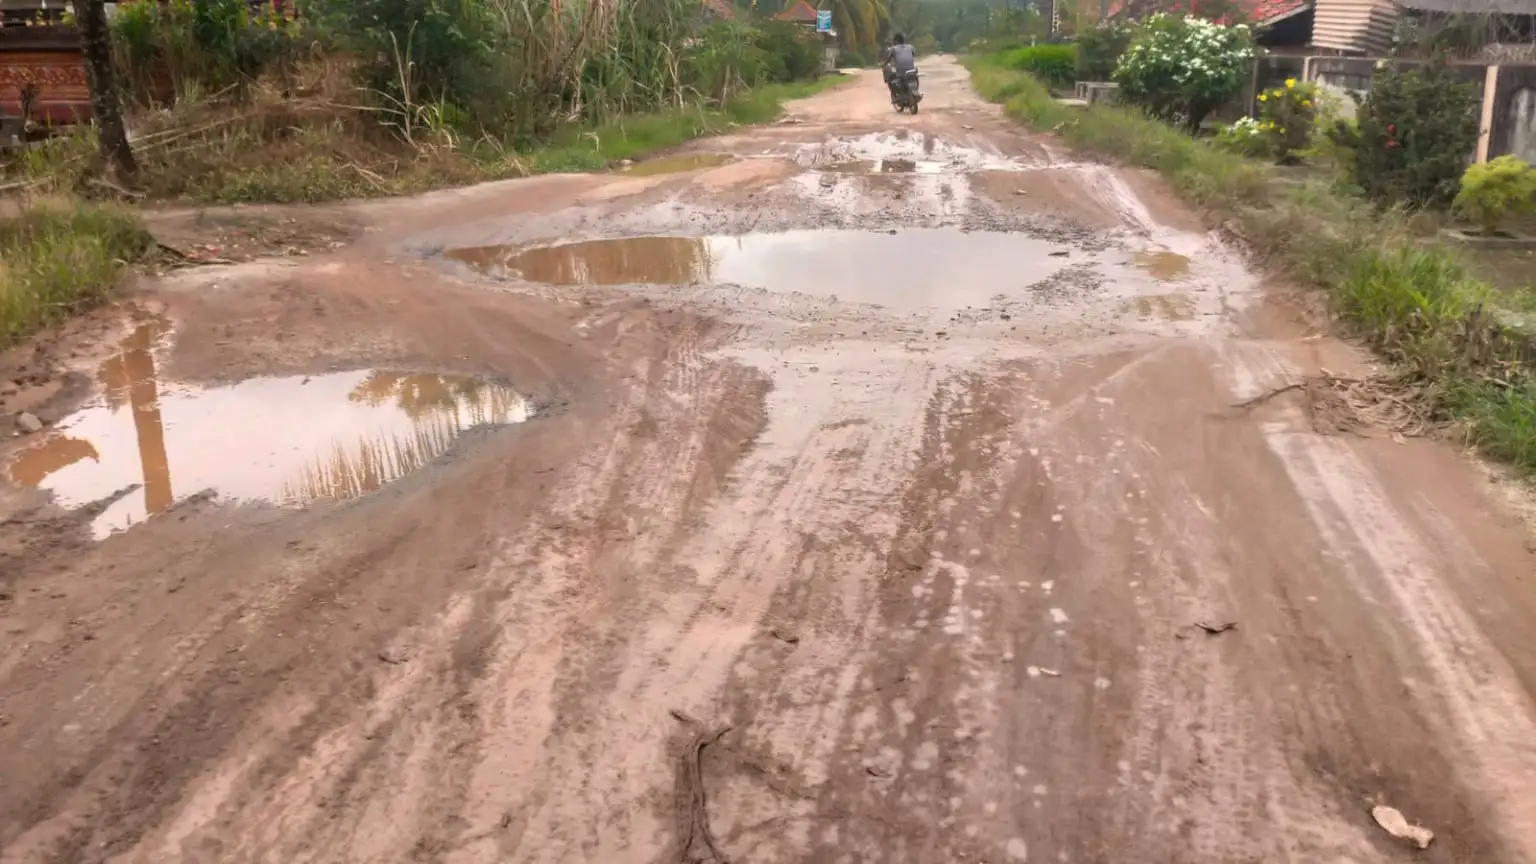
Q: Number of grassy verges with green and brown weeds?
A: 2